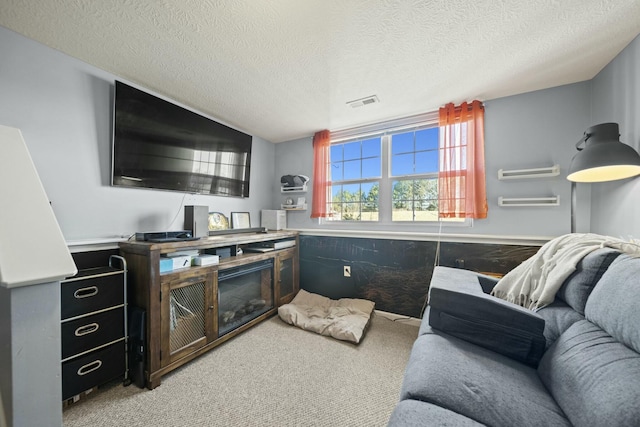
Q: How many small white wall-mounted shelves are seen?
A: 4